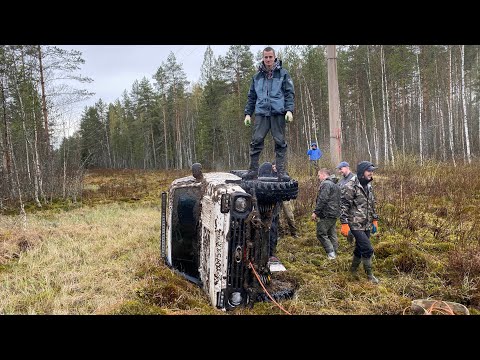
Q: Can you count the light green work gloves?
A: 2